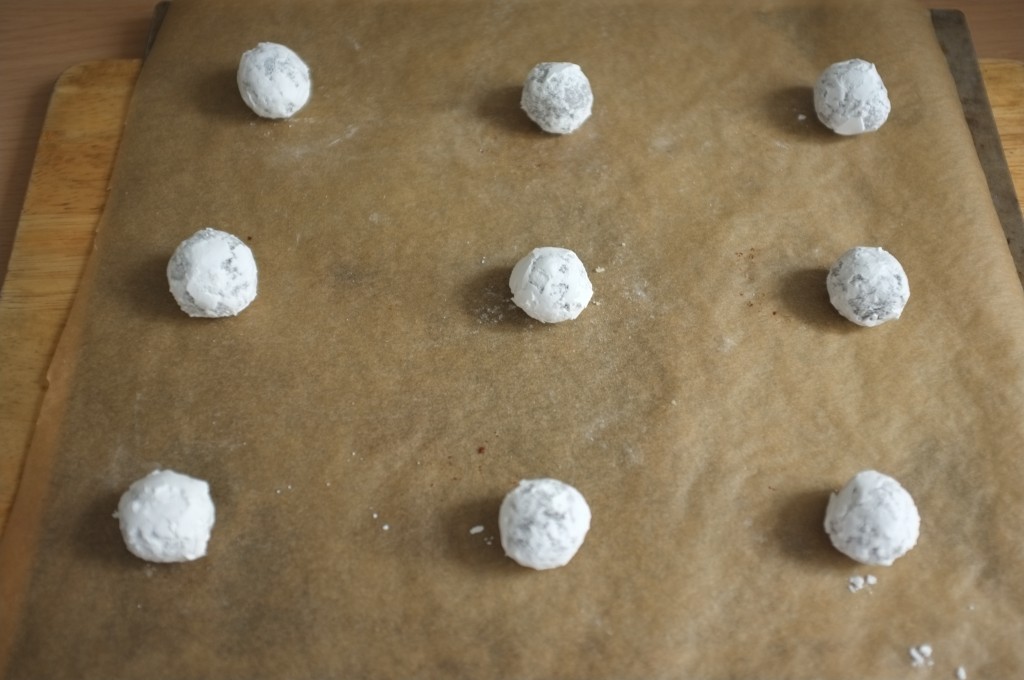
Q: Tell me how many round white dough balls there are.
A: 9